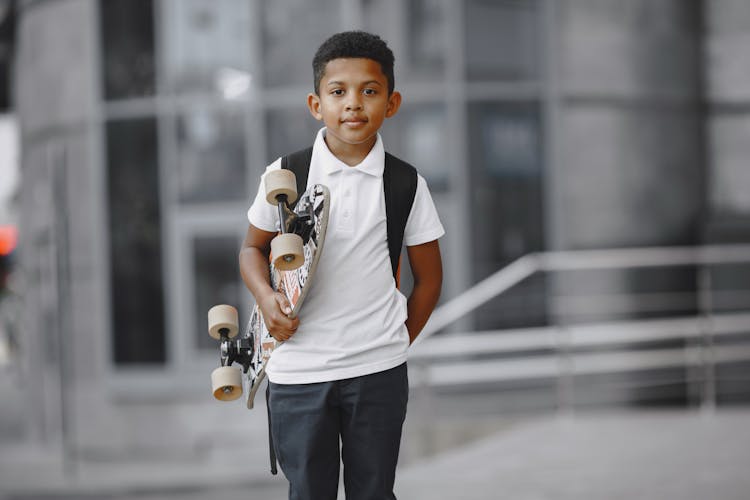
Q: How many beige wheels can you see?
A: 4